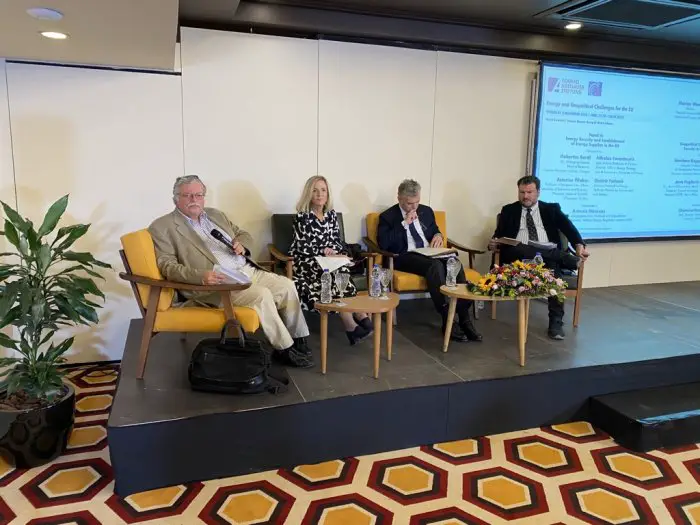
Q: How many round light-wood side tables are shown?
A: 2